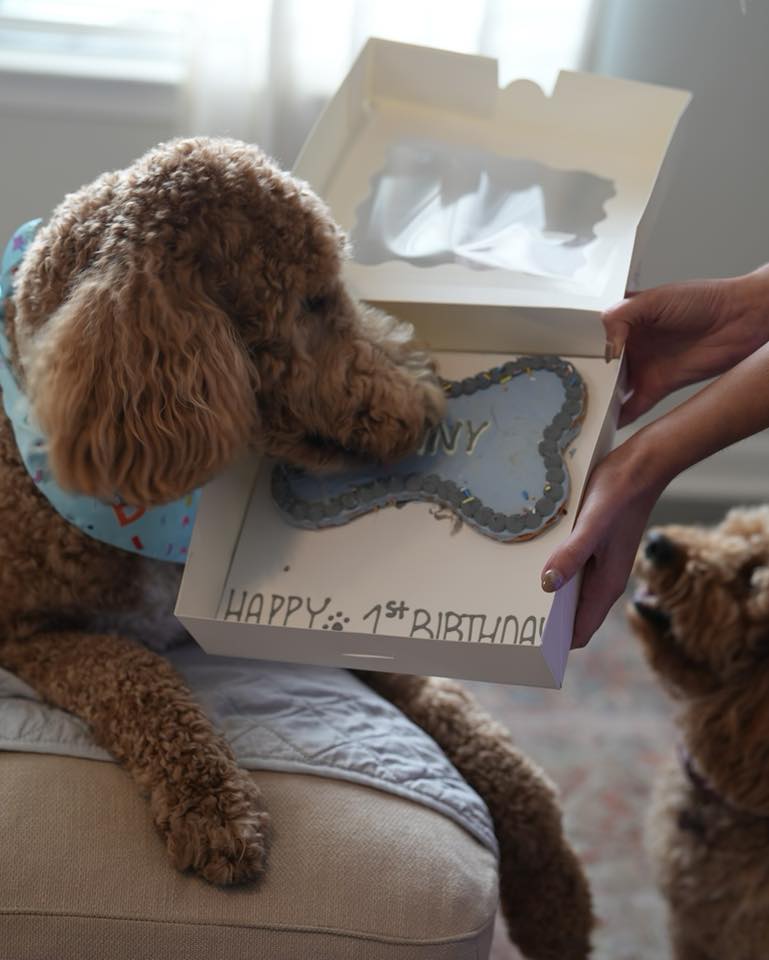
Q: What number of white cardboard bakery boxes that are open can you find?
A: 1